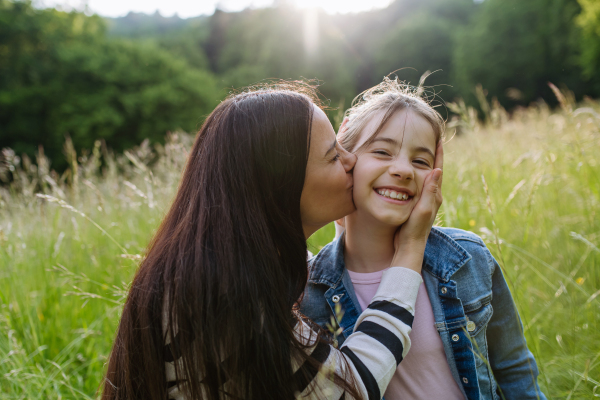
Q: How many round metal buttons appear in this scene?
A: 5